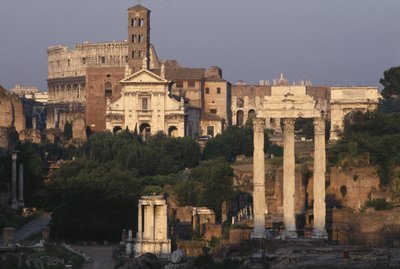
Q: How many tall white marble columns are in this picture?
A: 3